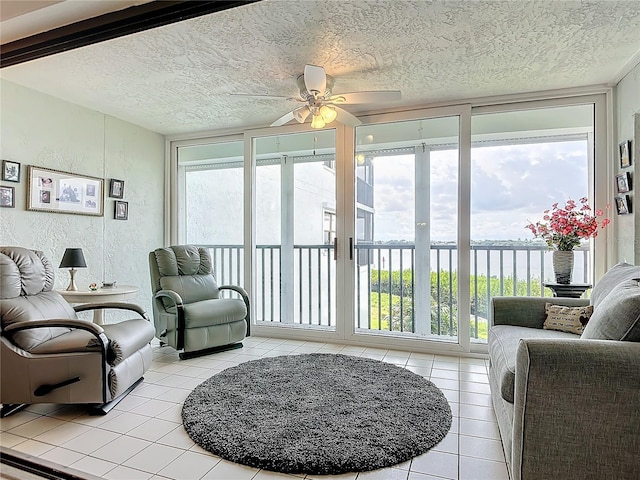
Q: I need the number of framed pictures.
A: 8